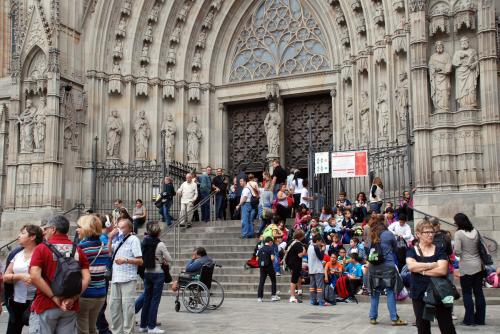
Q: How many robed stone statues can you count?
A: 13